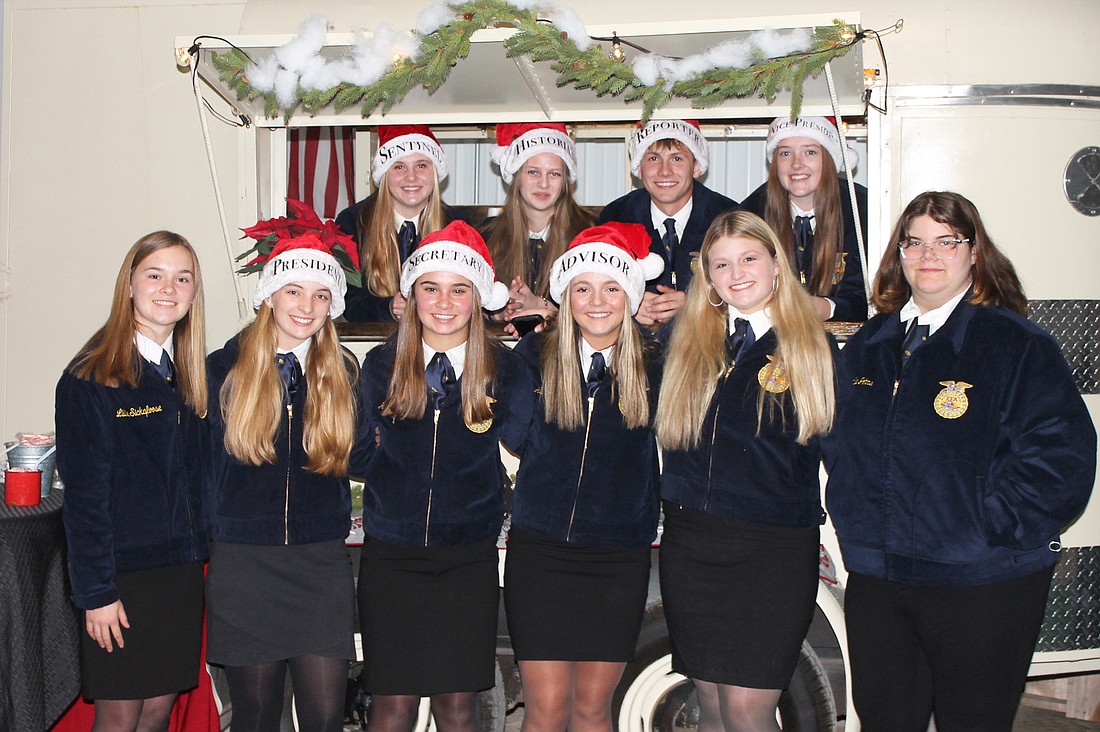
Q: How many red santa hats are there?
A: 7